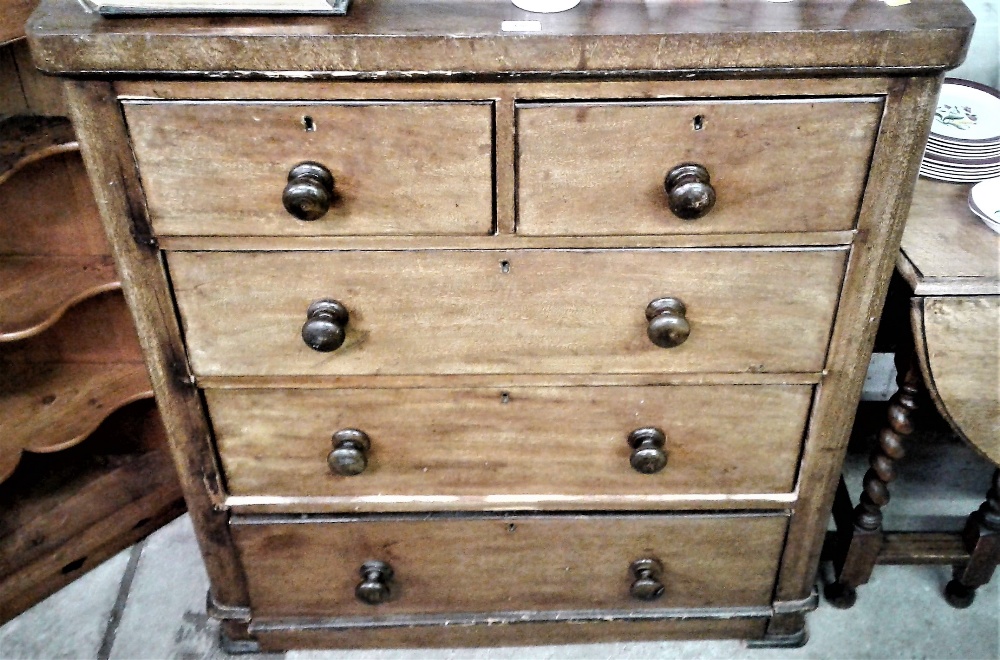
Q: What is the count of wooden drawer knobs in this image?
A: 8